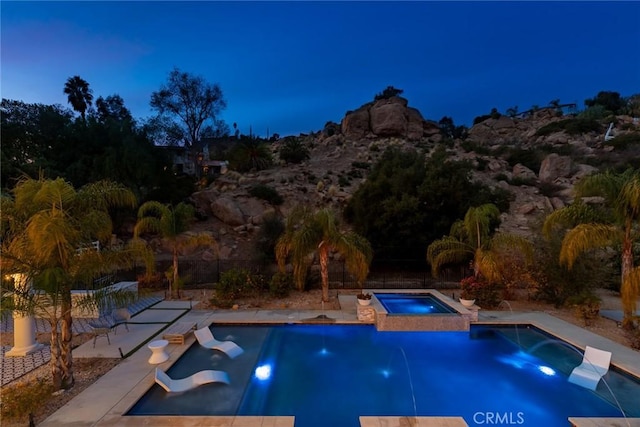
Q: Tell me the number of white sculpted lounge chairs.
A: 3